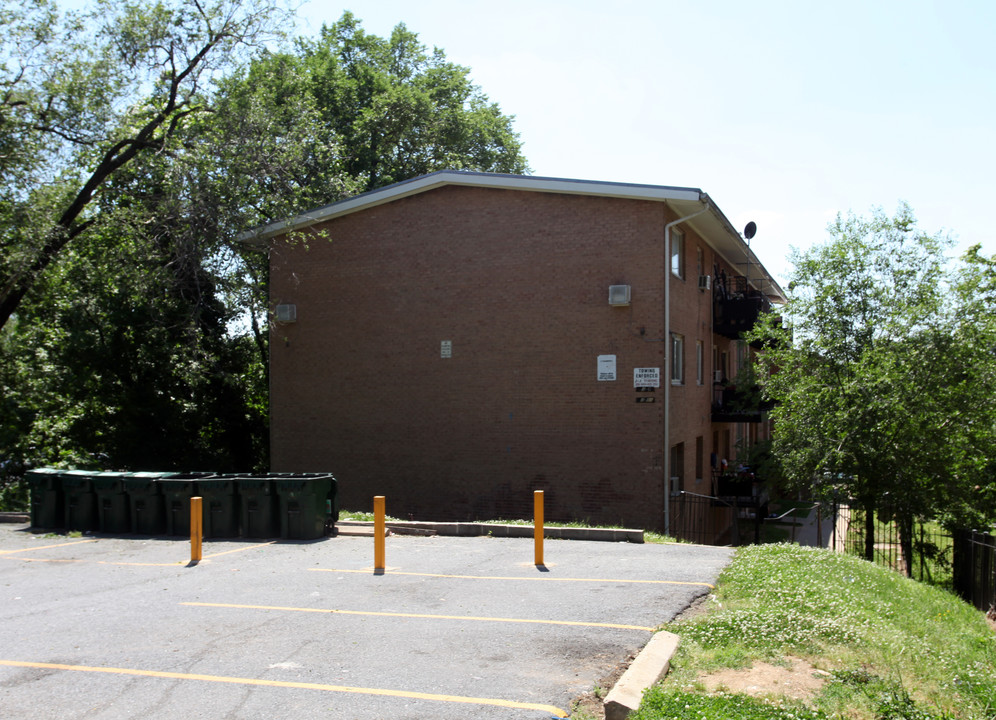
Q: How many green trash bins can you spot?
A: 8